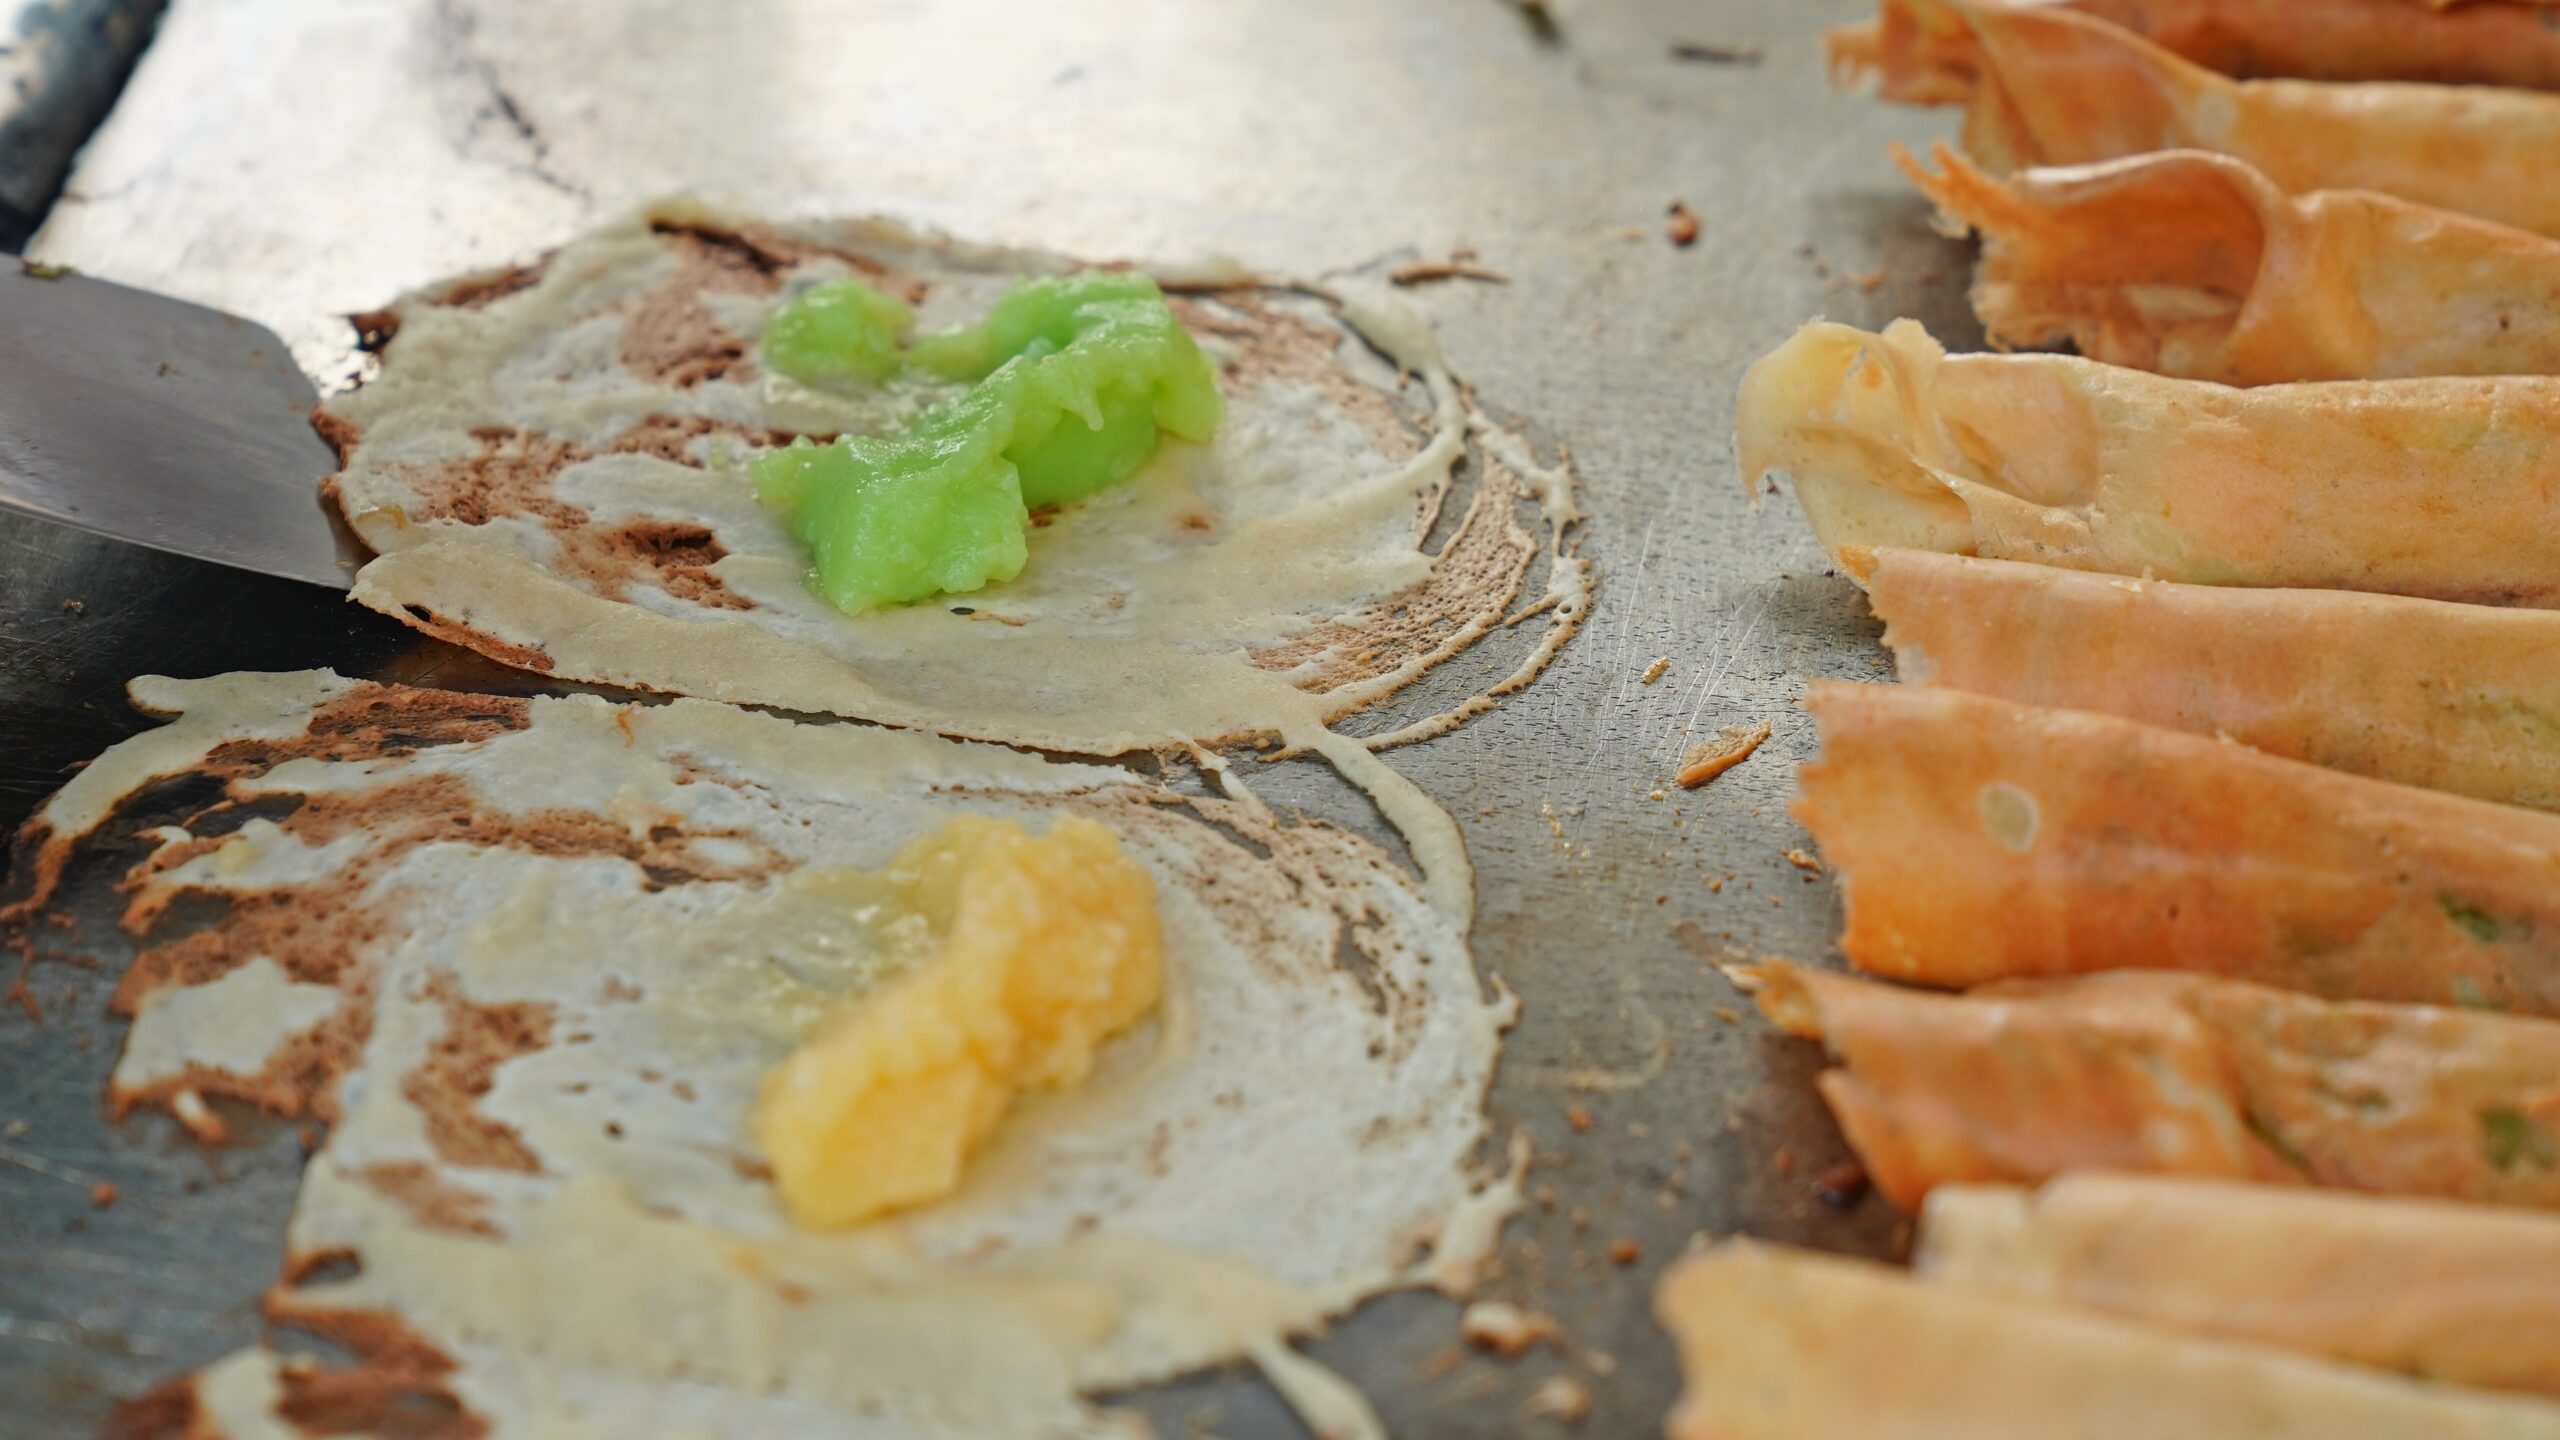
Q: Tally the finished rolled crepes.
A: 9